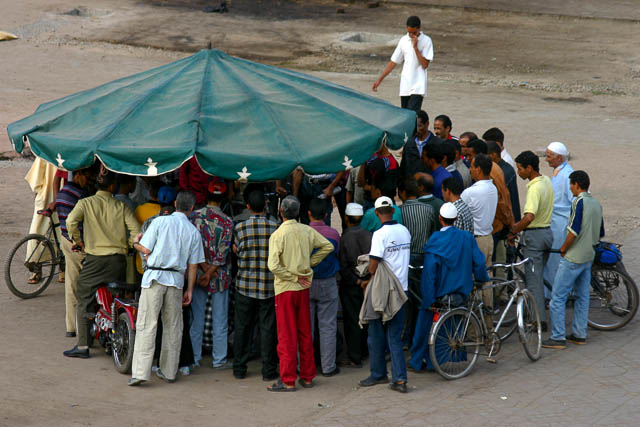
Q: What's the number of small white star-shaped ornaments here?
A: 4